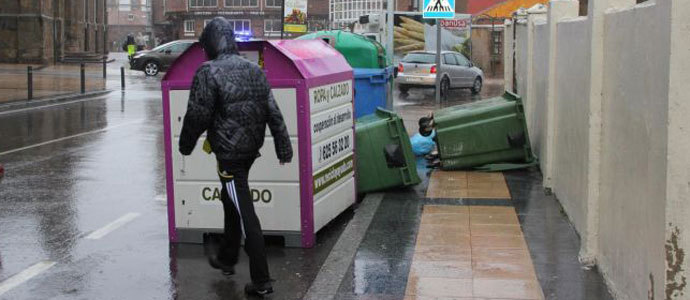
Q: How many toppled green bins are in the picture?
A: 2